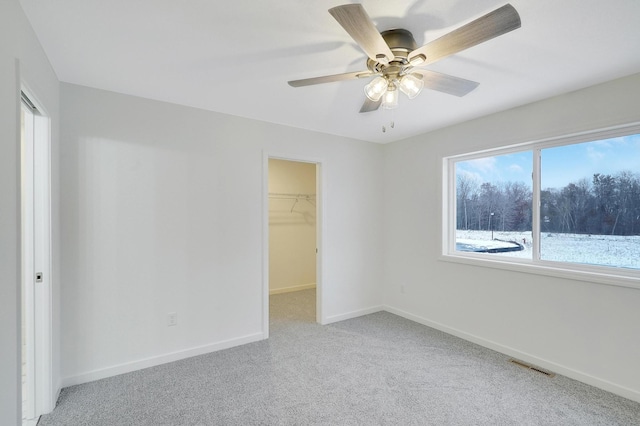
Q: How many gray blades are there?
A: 5